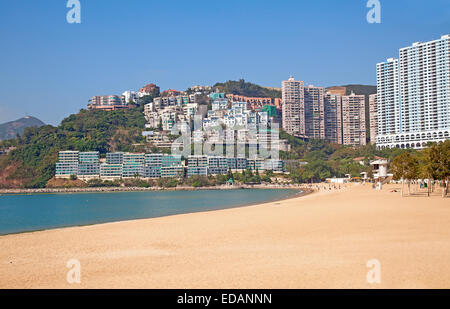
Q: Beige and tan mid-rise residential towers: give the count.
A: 5